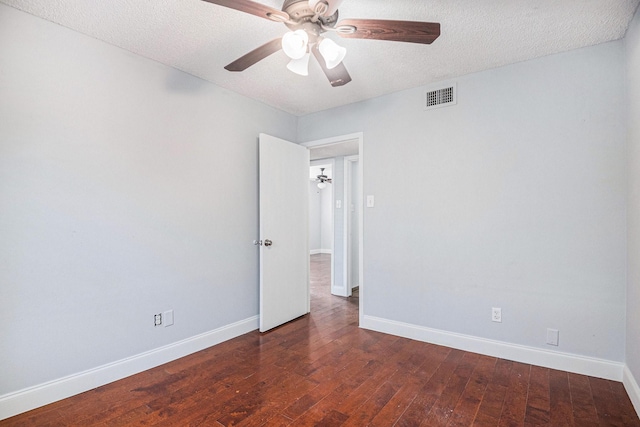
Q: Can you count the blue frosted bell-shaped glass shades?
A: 0